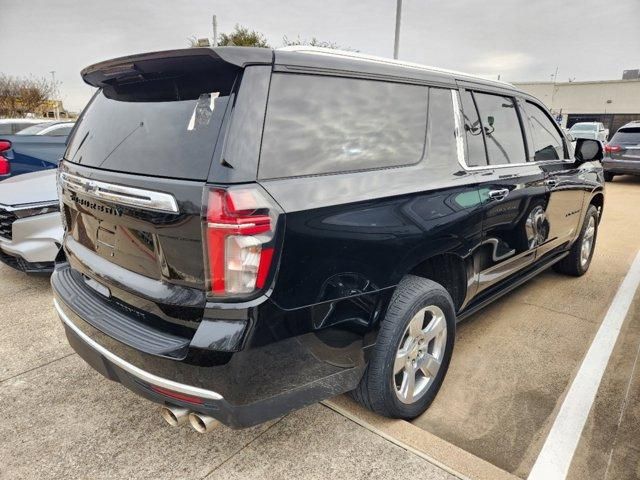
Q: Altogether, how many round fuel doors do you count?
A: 0